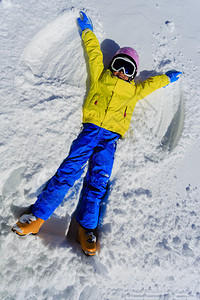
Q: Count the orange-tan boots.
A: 2